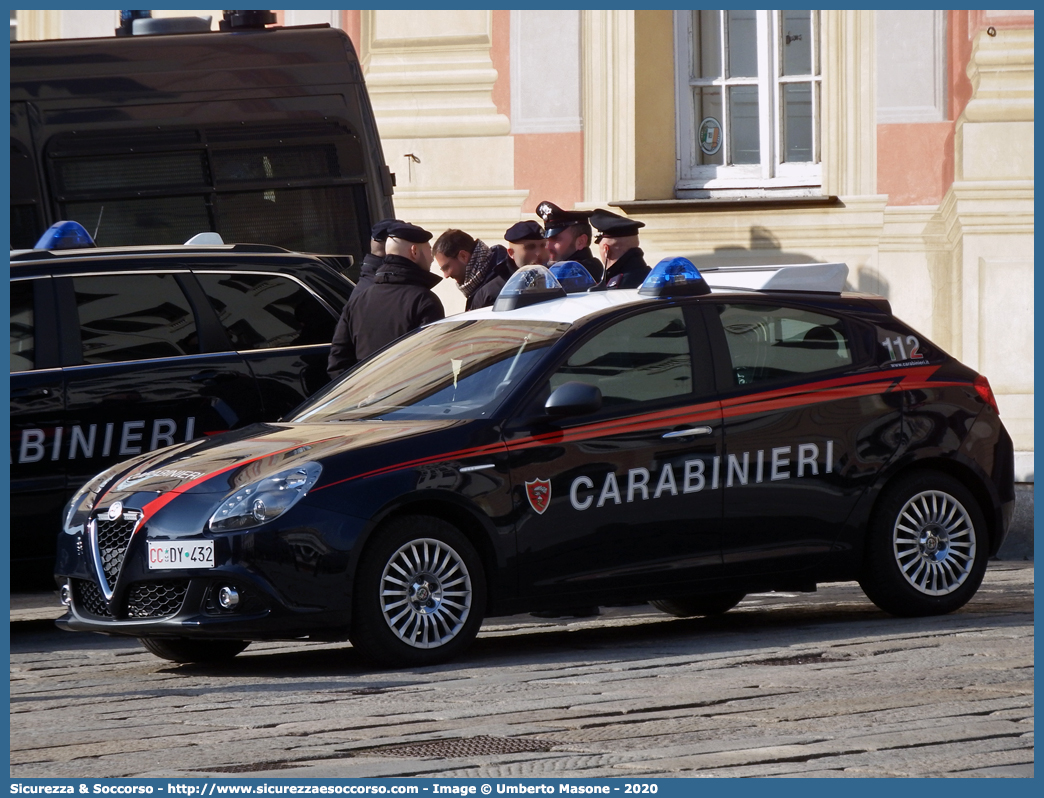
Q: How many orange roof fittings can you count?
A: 0